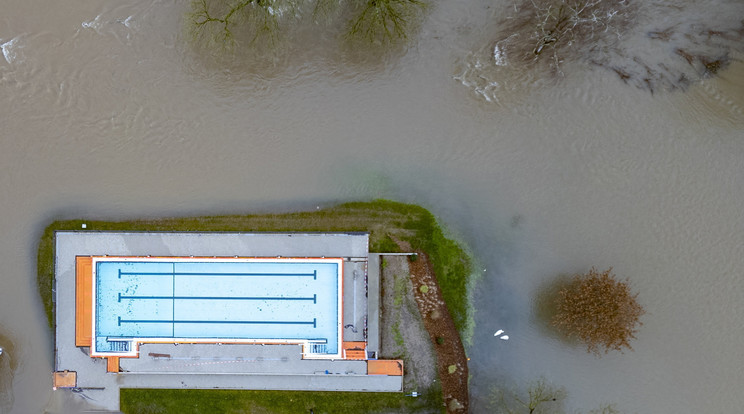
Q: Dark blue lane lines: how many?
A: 3